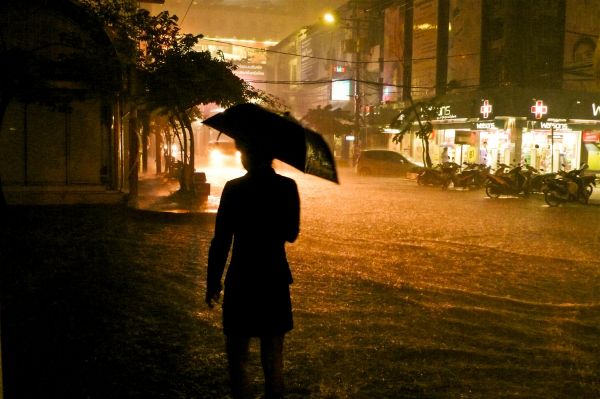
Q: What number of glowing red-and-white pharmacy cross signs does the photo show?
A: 2